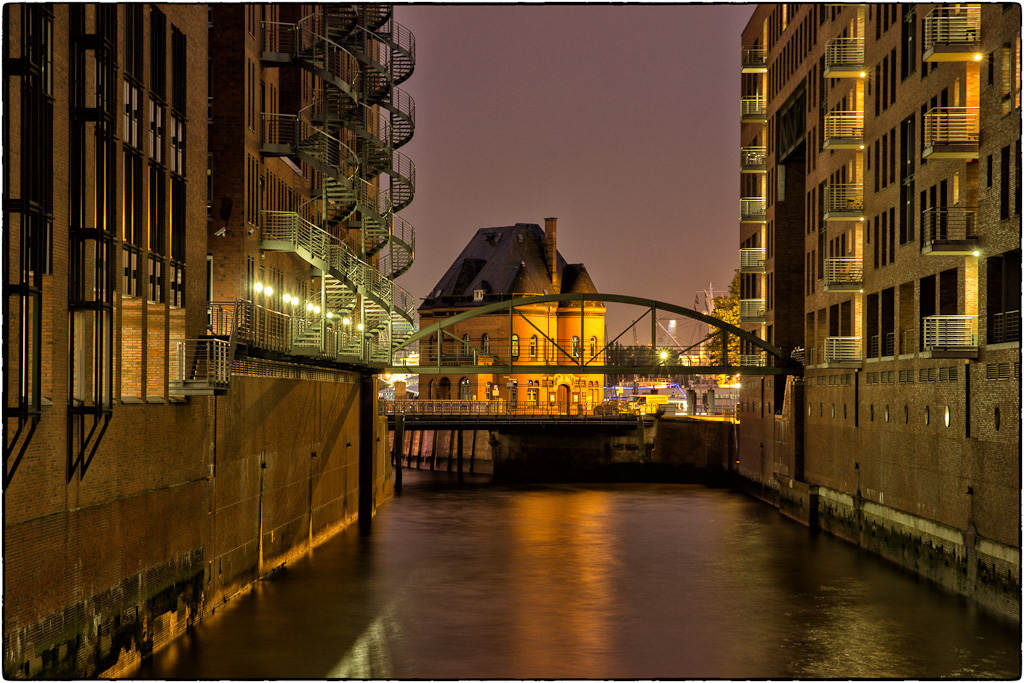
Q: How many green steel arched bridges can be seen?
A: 1